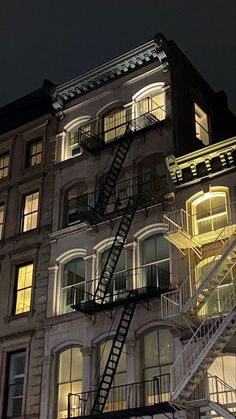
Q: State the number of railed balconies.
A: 7